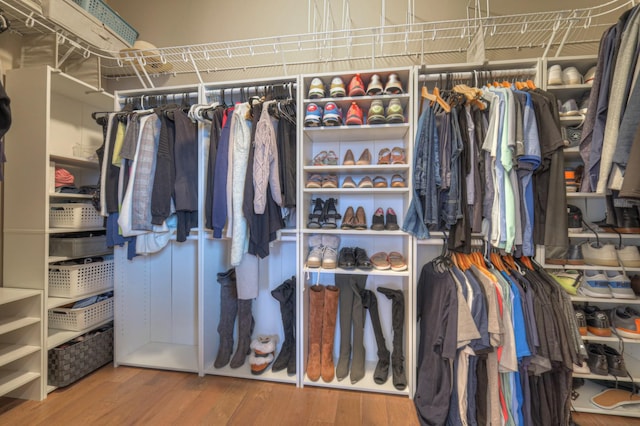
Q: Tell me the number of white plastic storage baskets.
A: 3